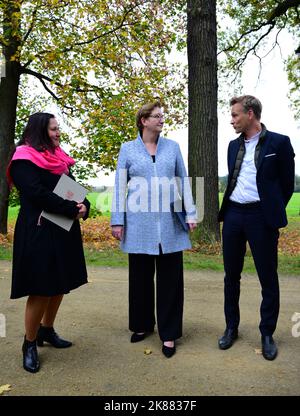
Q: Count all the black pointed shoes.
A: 2